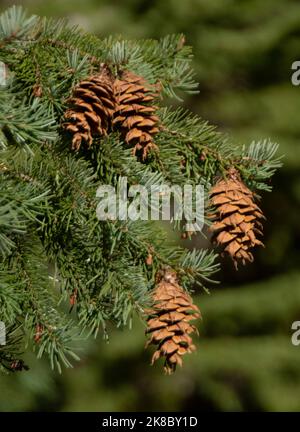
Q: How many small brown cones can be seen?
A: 4